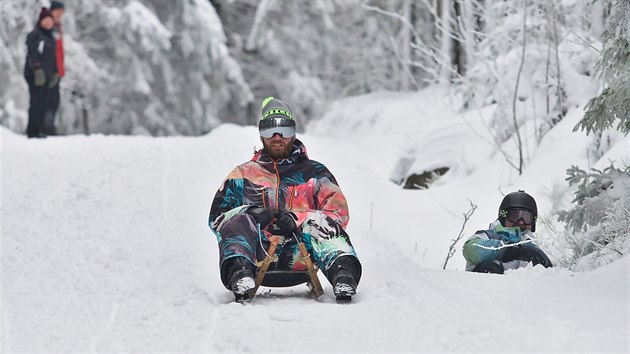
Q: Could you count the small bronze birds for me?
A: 0